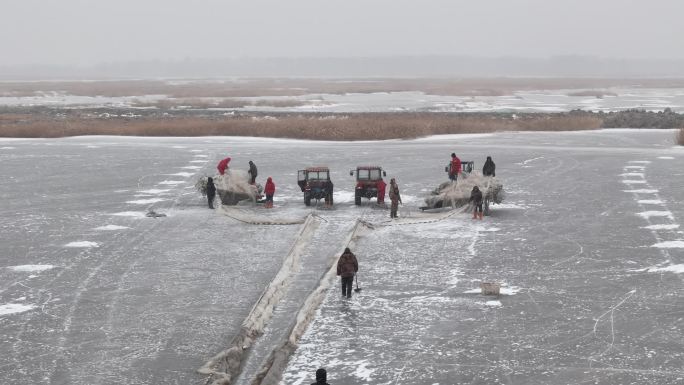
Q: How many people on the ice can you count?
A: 12